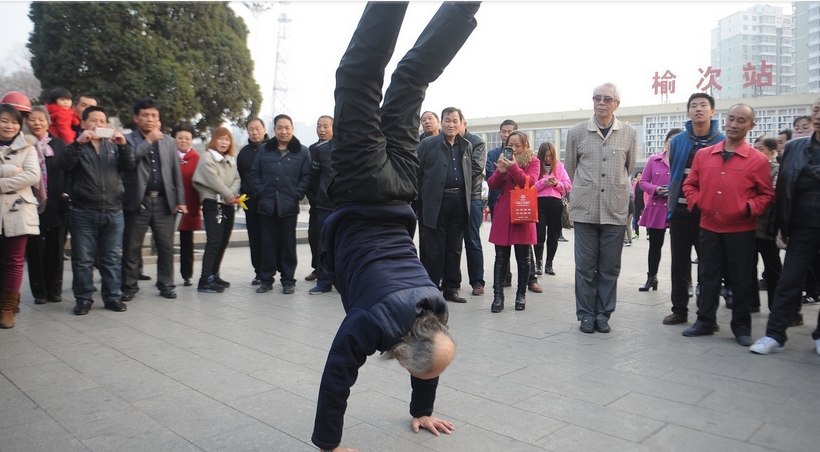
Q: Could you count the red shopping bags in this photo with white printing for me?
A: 1